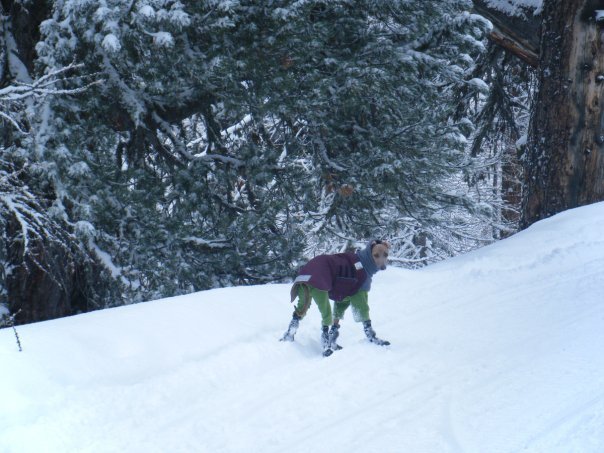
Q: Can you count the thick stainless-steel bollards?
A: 0